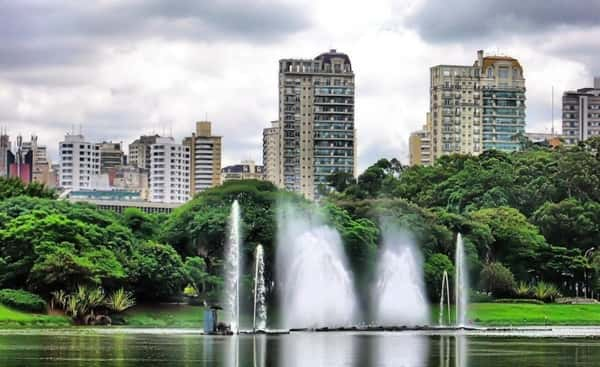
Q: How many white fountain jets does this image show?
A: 6